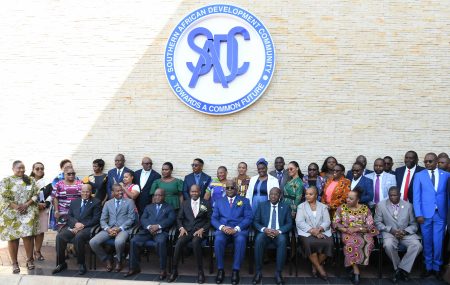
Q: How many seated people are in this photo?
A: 9